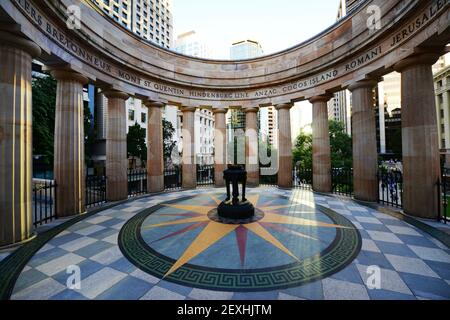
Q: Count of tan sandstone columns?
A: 11